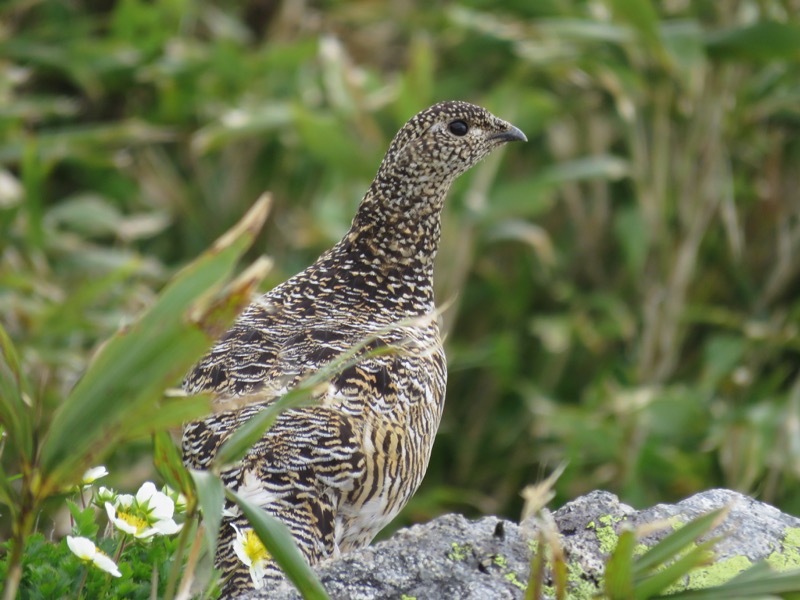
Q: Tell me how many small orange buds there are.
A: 0